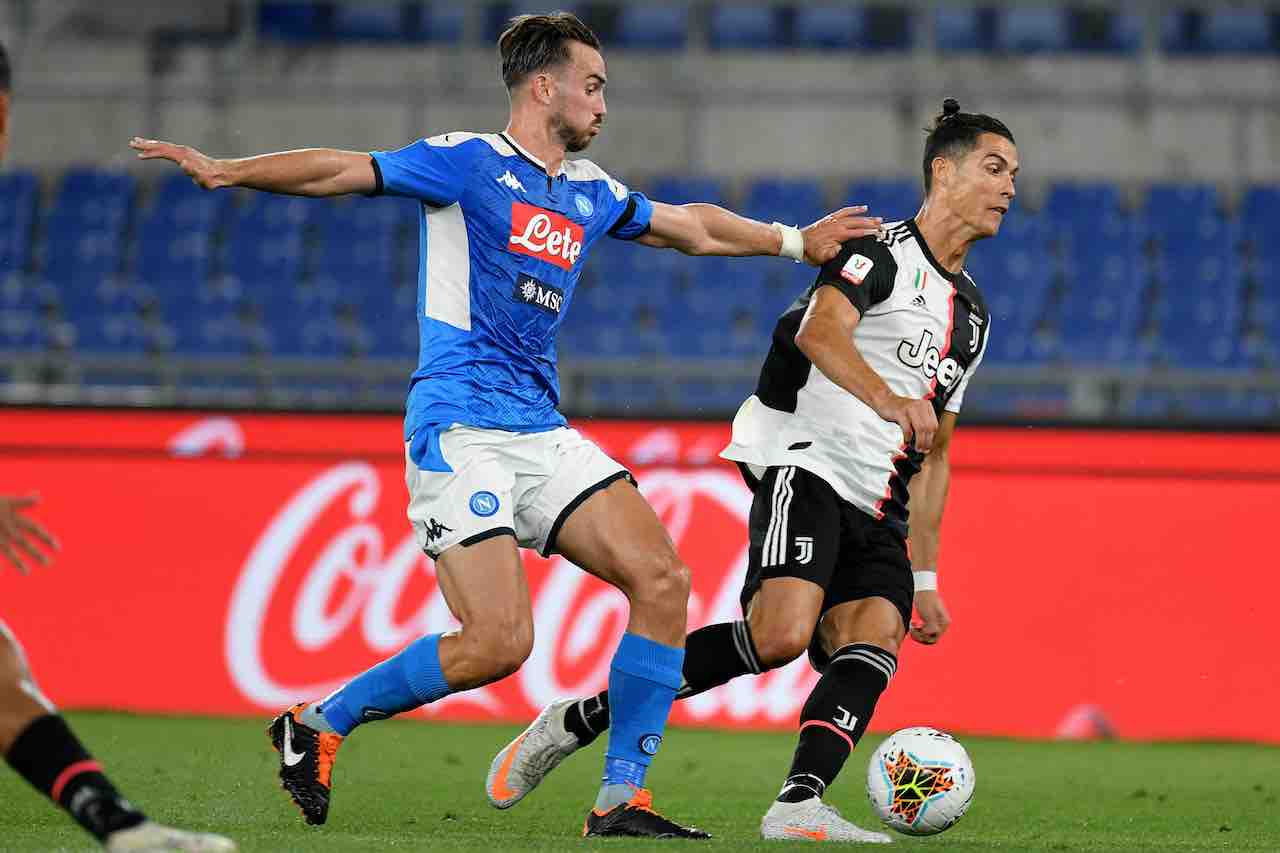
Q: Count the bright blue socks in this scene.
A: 2